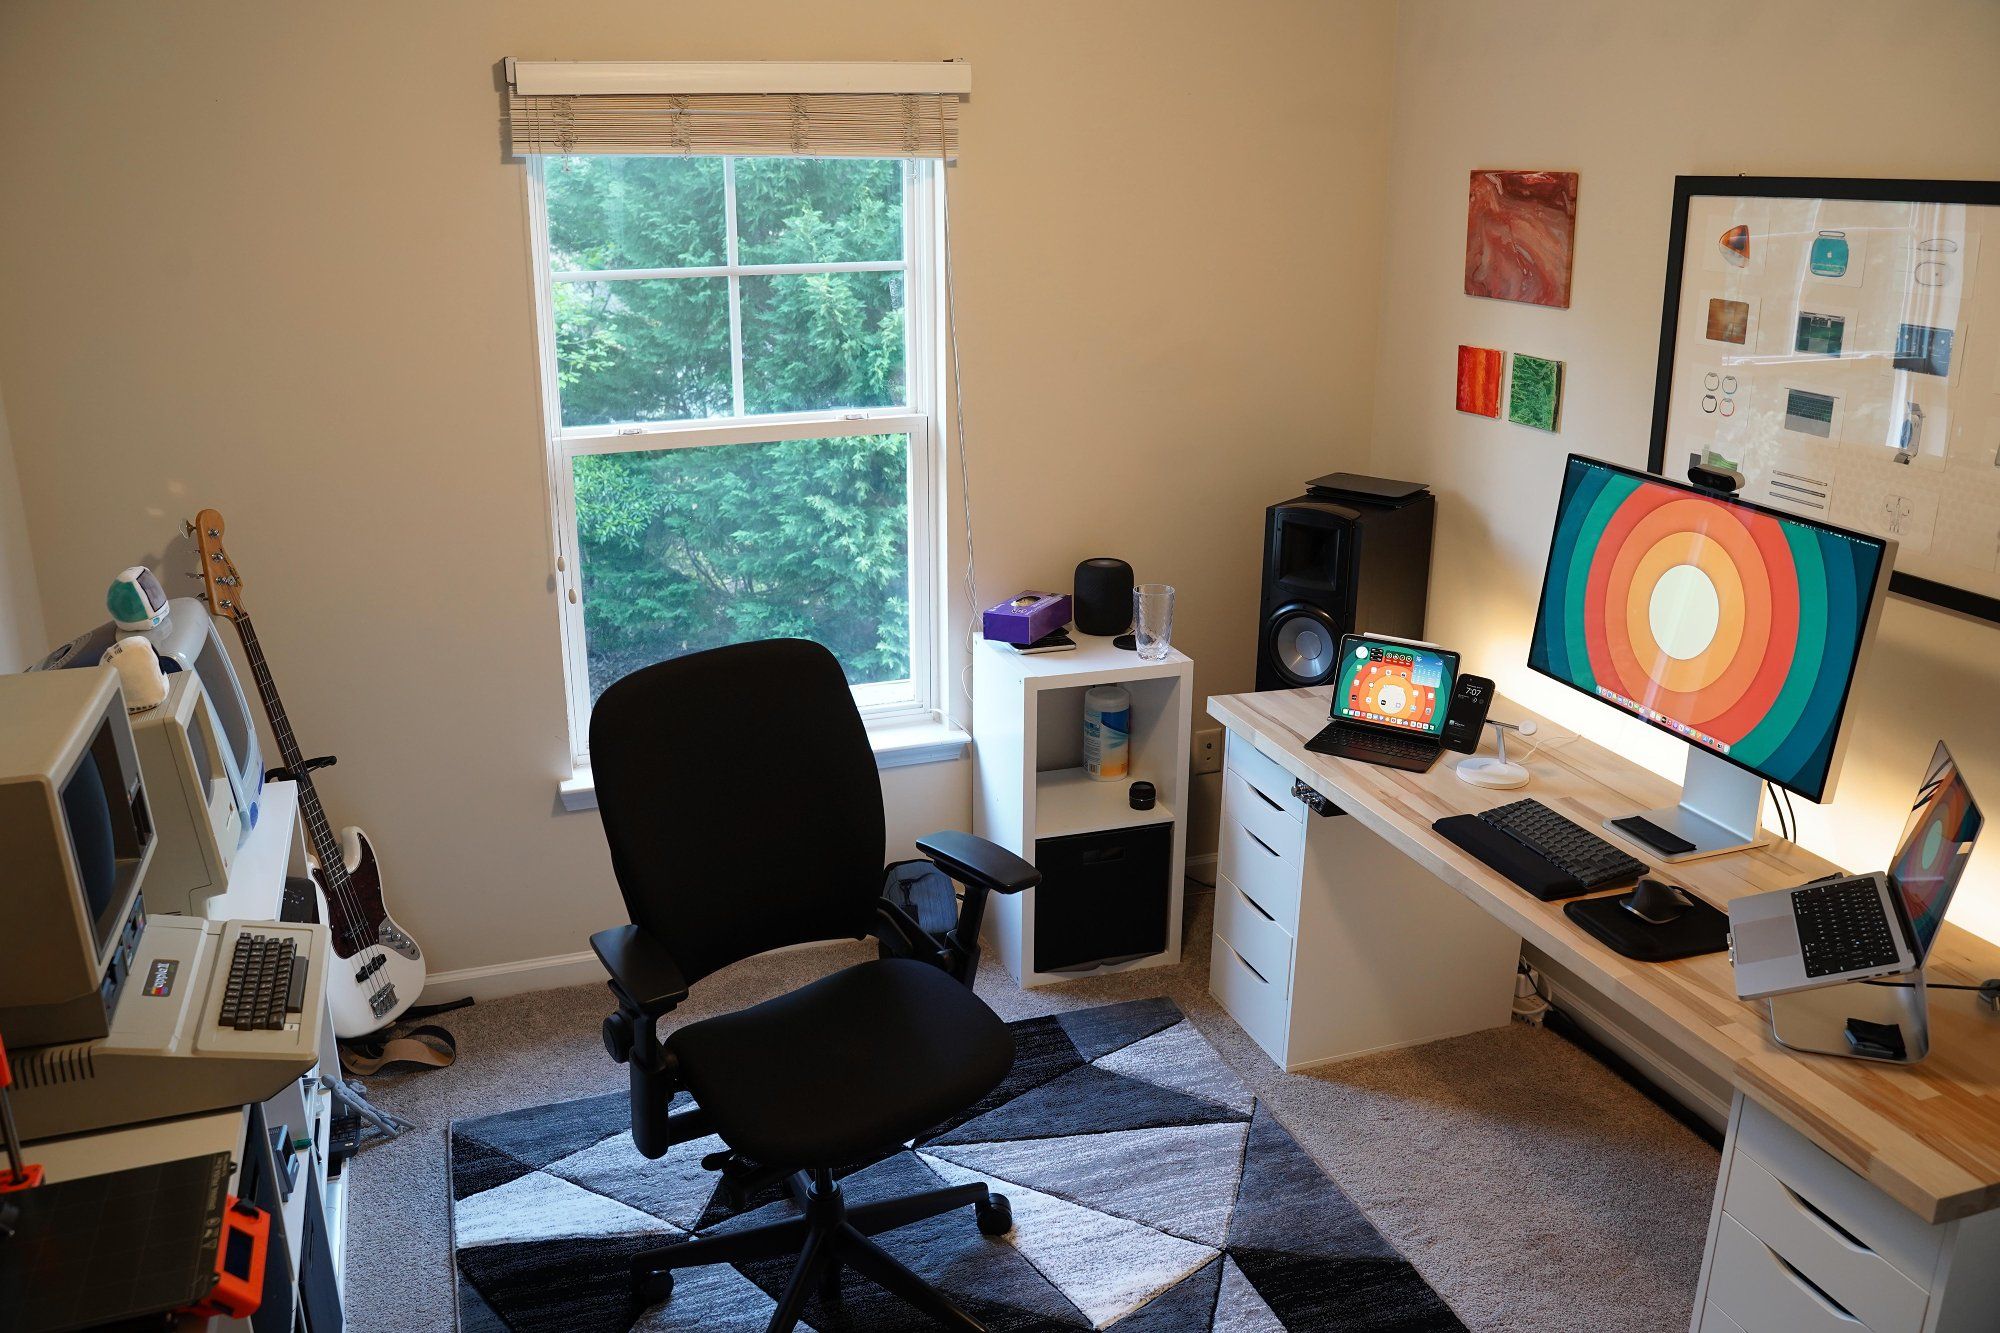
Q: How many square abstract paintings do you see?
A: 3